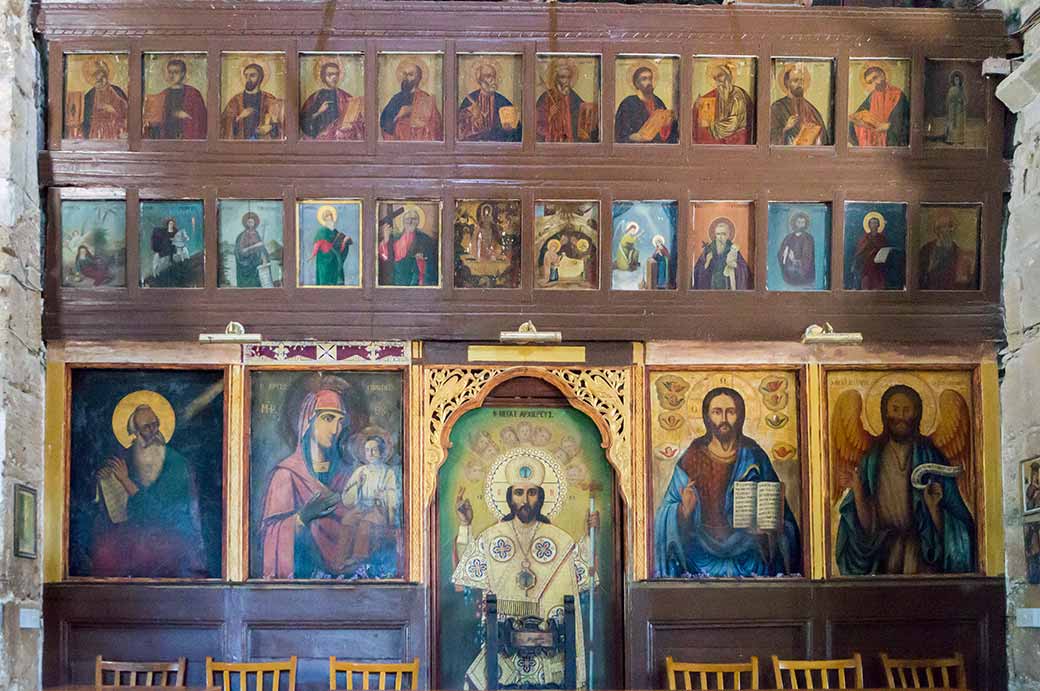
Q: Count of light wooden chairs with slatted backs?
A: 6